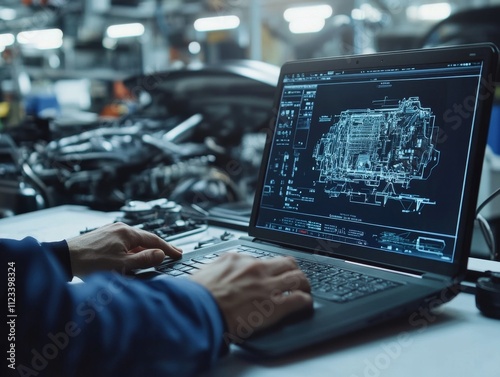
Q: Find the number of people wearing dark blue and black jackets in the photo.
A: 1